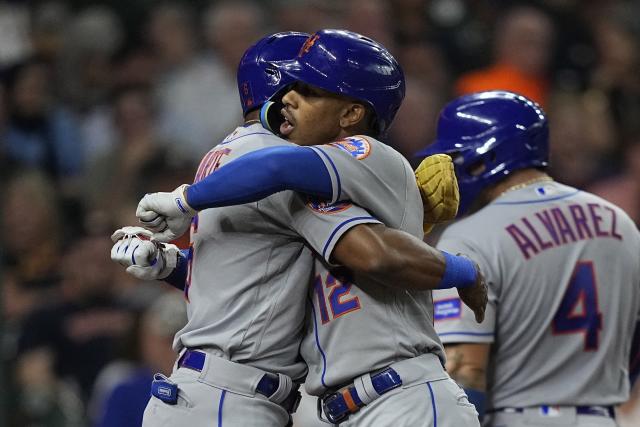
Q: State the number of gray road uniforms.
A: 3